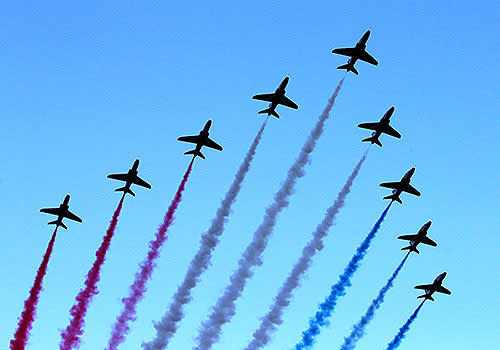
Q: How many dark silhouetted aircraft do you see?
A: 9